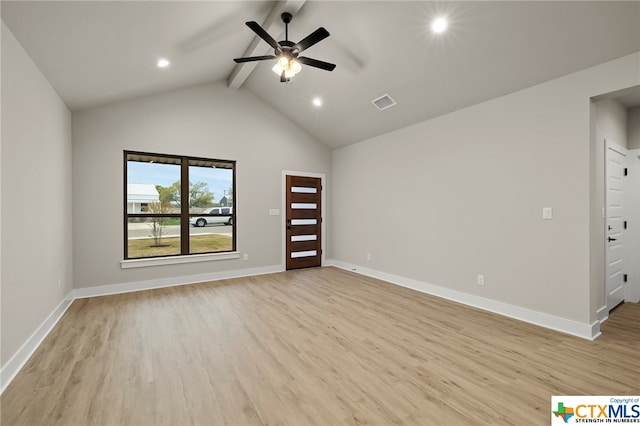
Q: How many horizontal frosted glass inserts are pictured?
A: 5